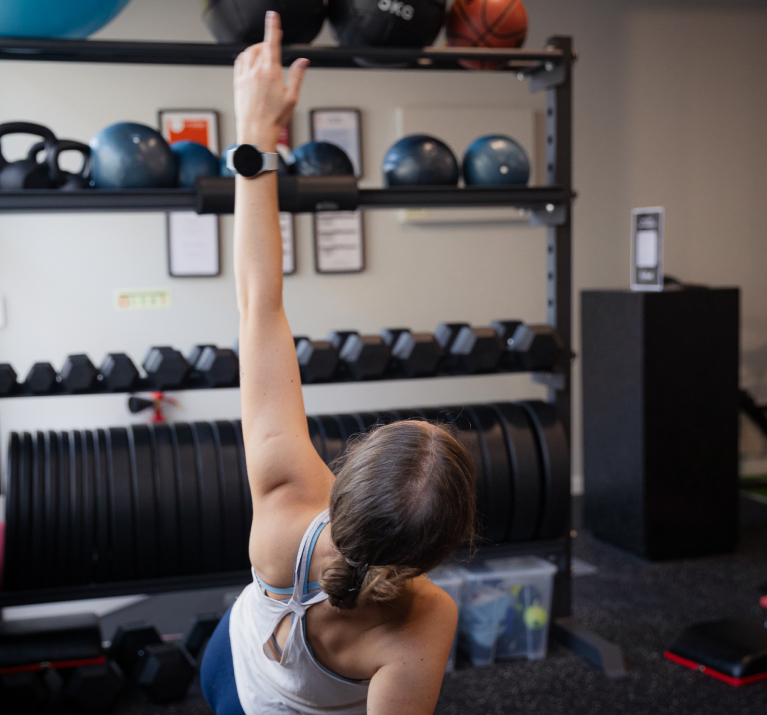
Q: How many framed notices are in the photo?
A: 6